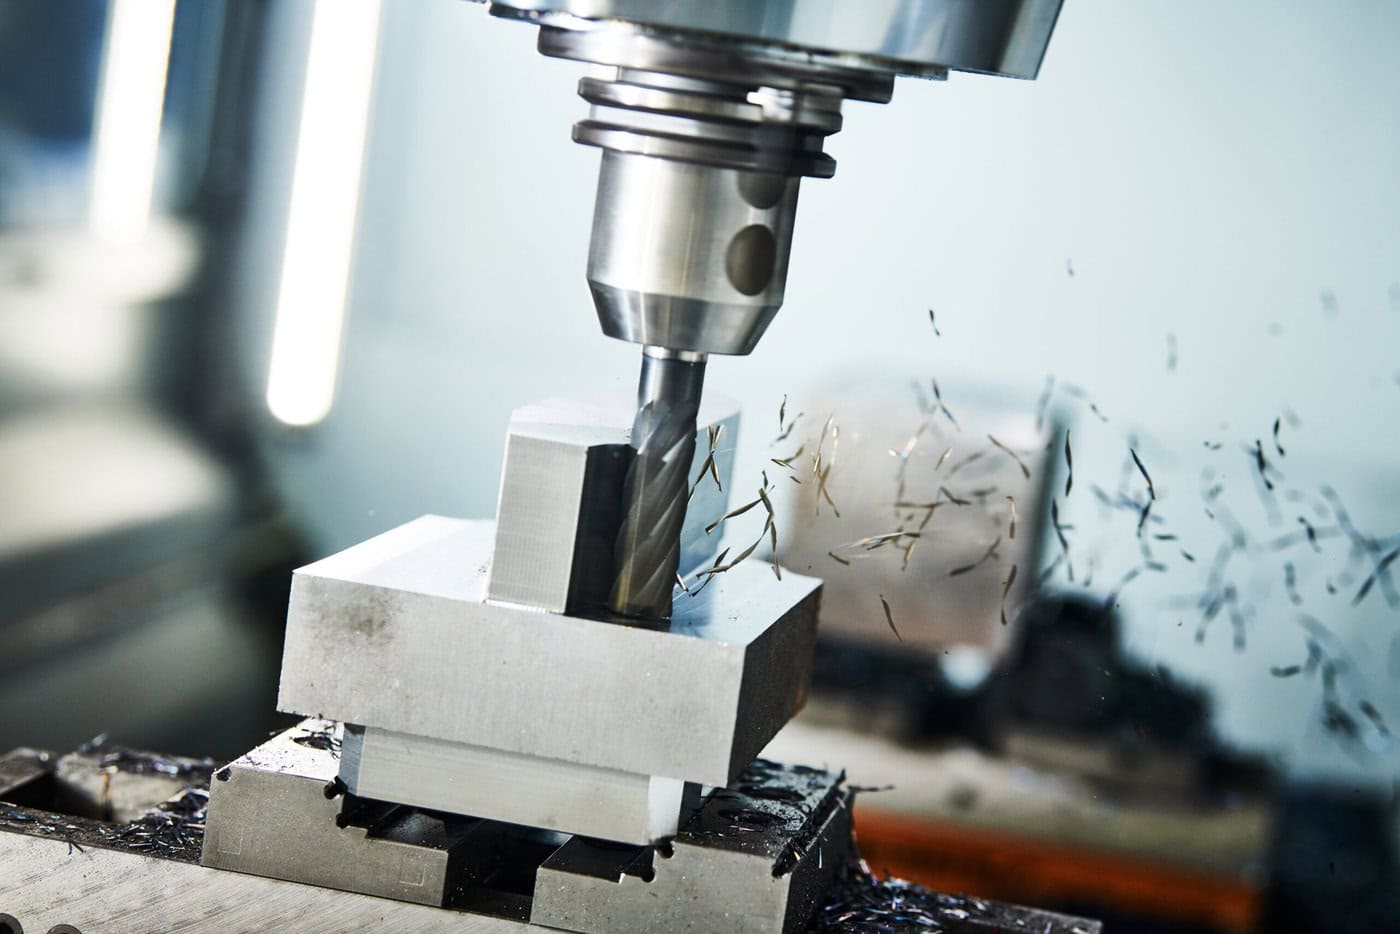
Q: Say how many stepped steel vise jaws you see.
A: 2